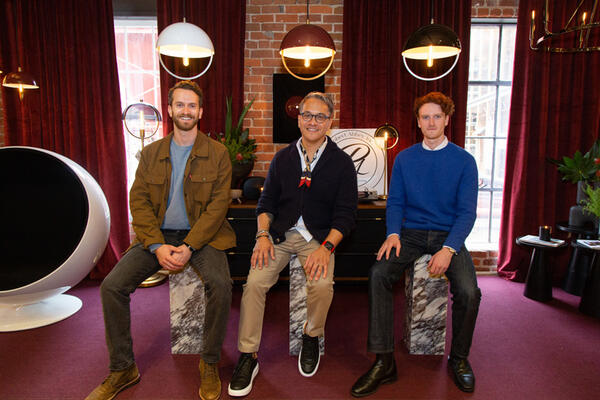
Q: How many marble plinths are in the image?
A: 3